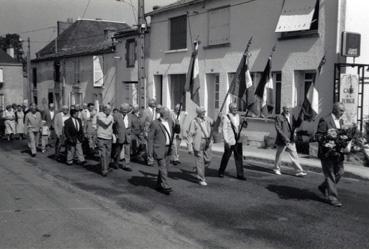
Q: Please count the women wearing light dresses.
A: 2